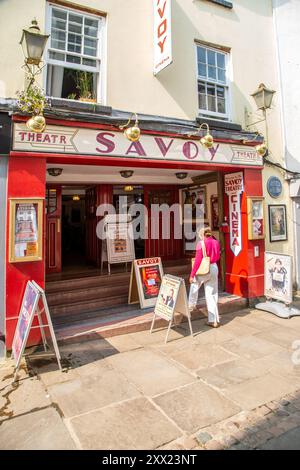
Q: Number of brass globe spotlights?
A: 4